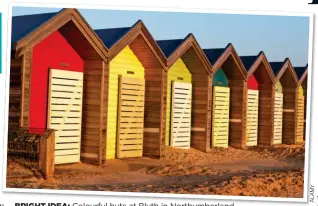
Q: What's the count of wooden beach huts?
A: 7